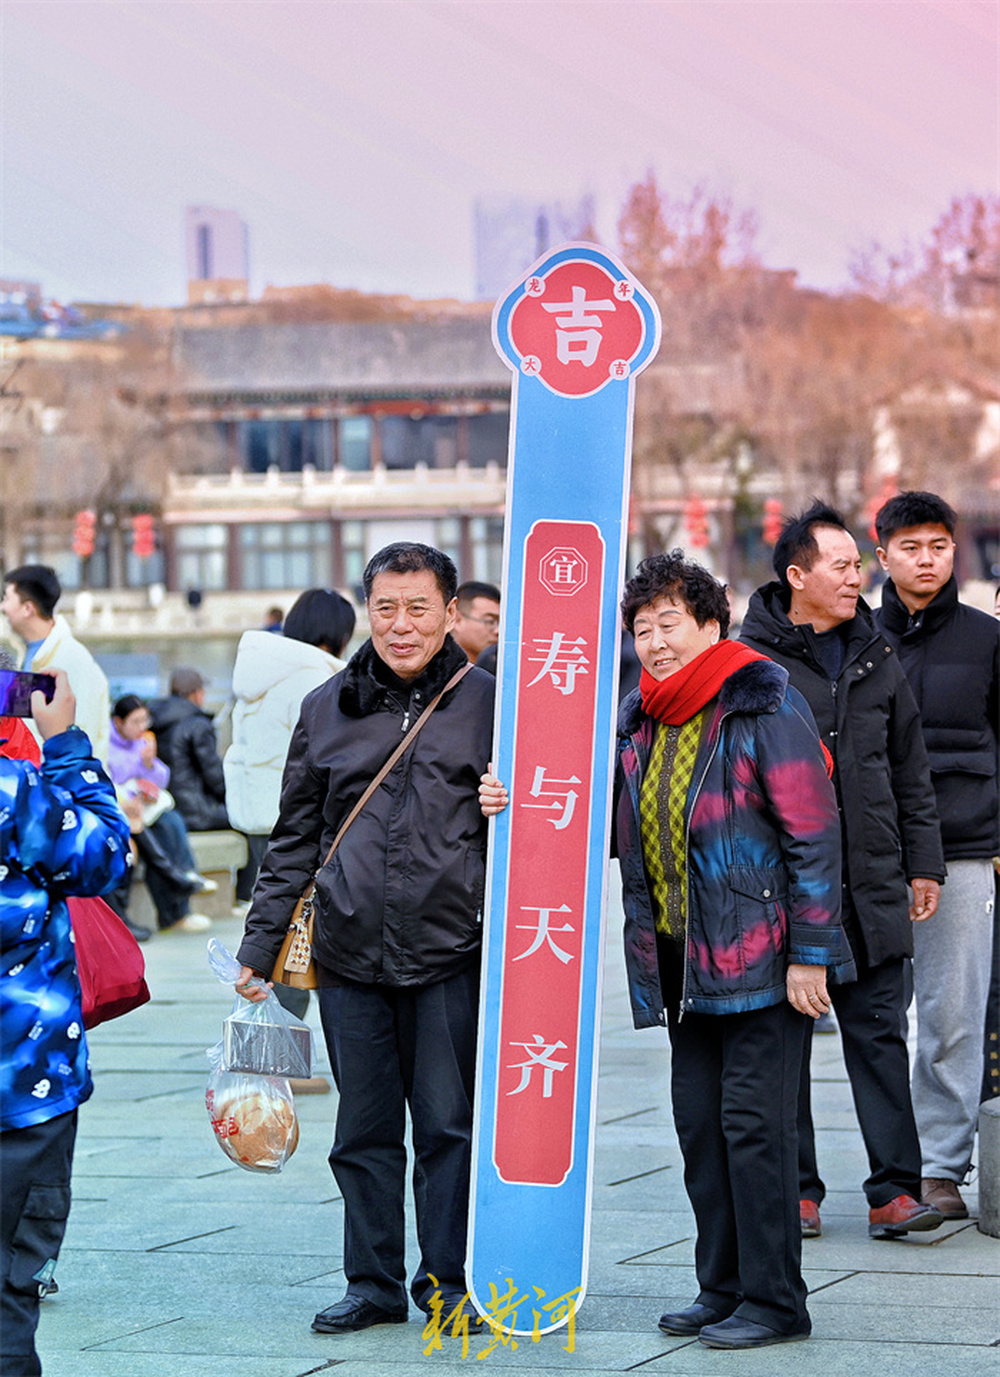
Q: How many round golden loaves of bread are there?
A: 1